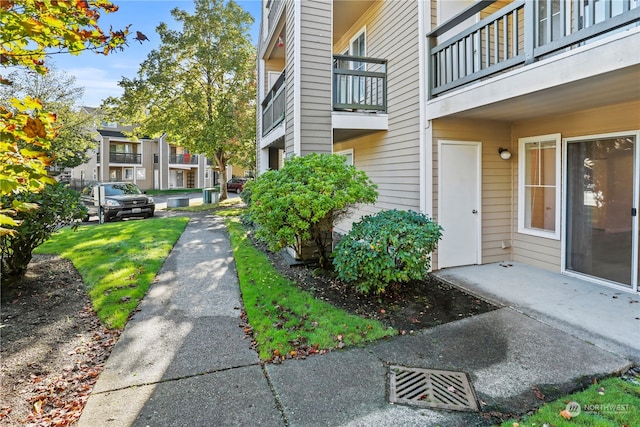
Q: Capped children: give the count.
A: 0